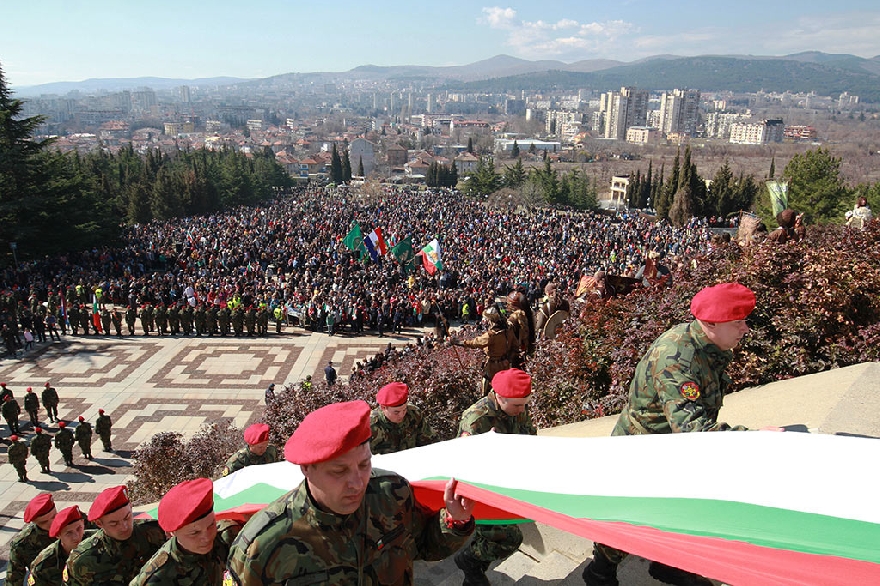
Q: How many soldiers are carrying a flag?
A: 9